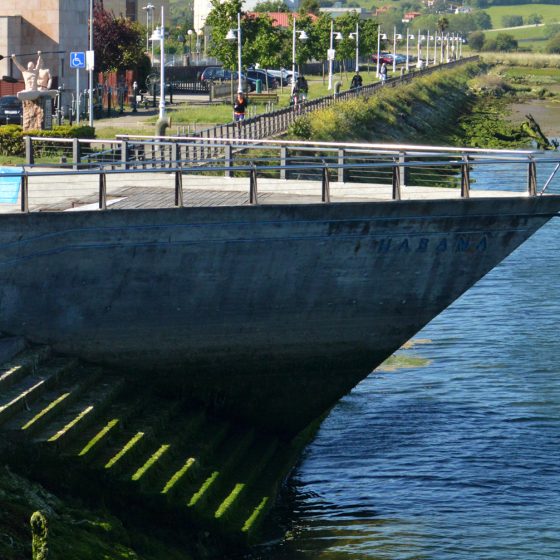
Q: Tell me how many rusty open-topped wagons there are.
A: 0